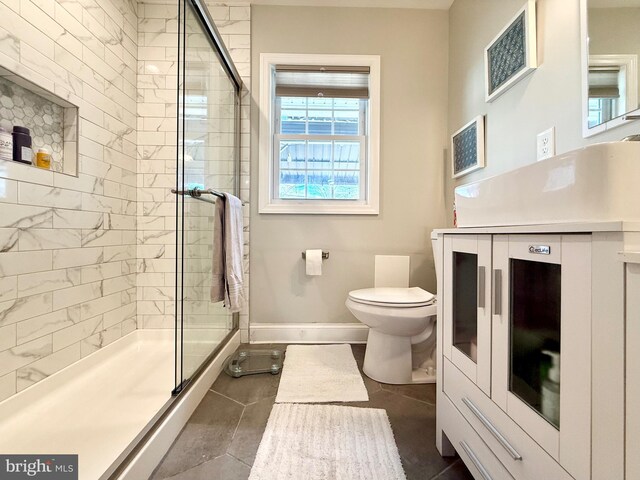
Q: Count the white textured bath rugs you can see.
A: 2